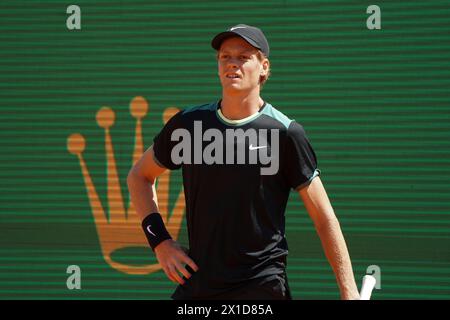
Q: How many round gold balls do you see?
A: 4